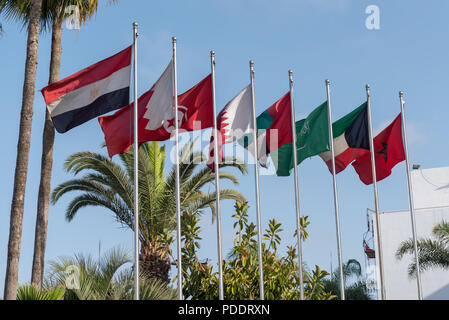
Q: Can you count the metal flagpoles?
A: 8